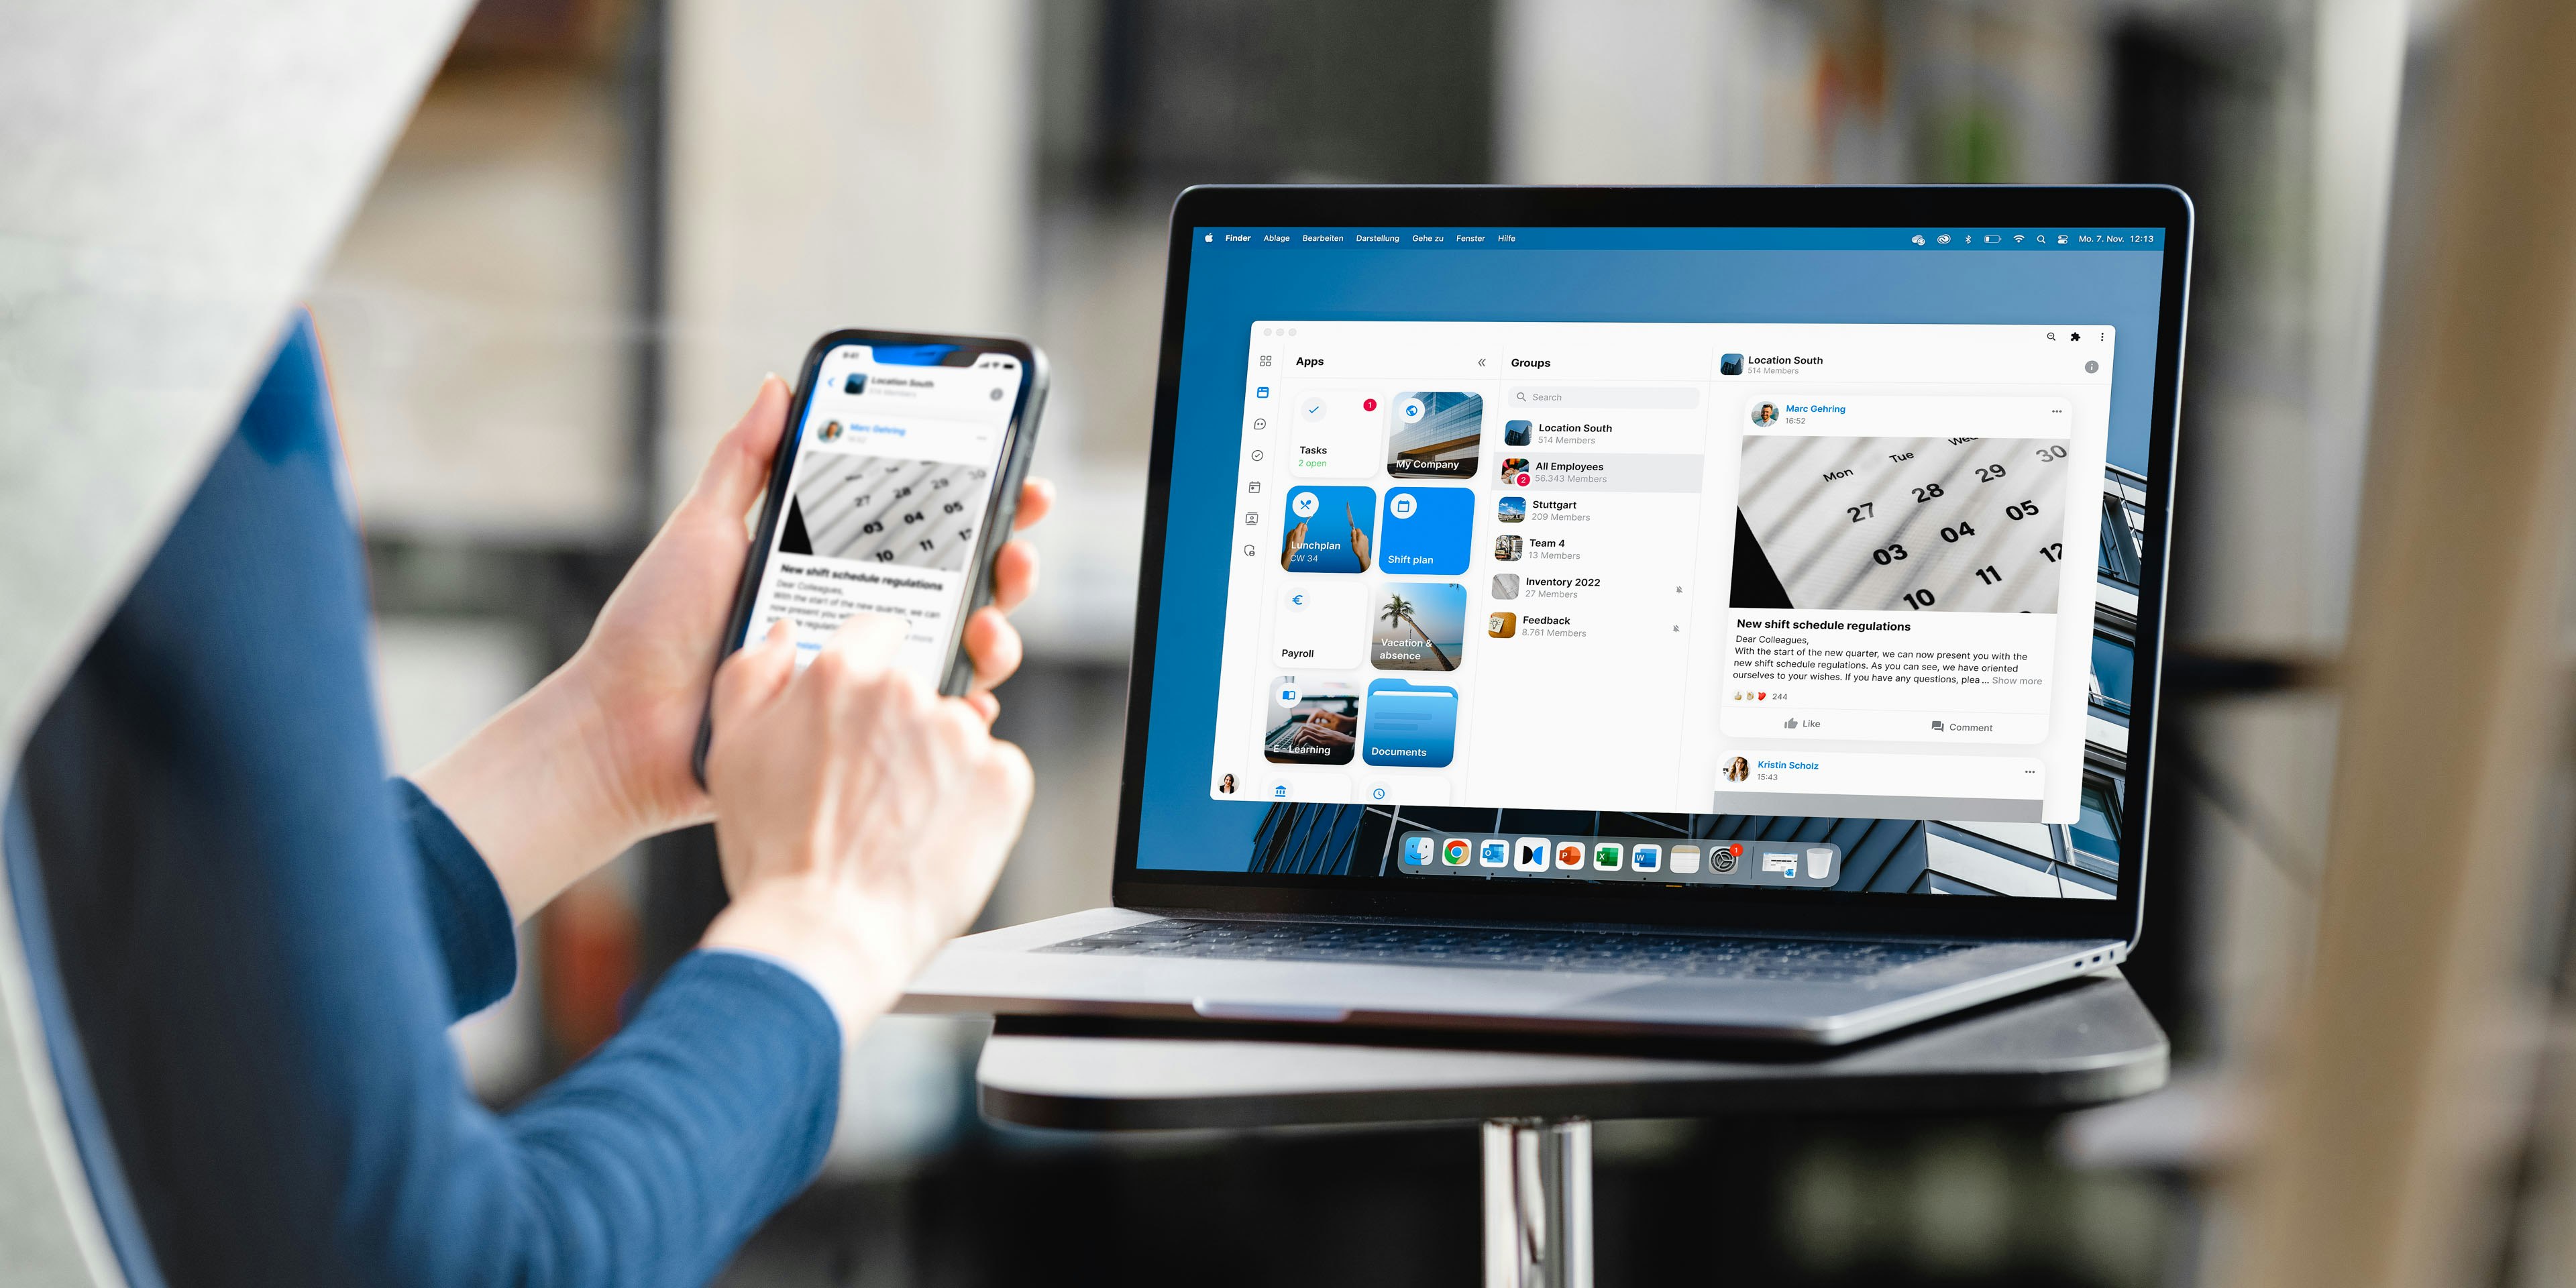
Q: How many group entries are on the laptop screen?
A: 6